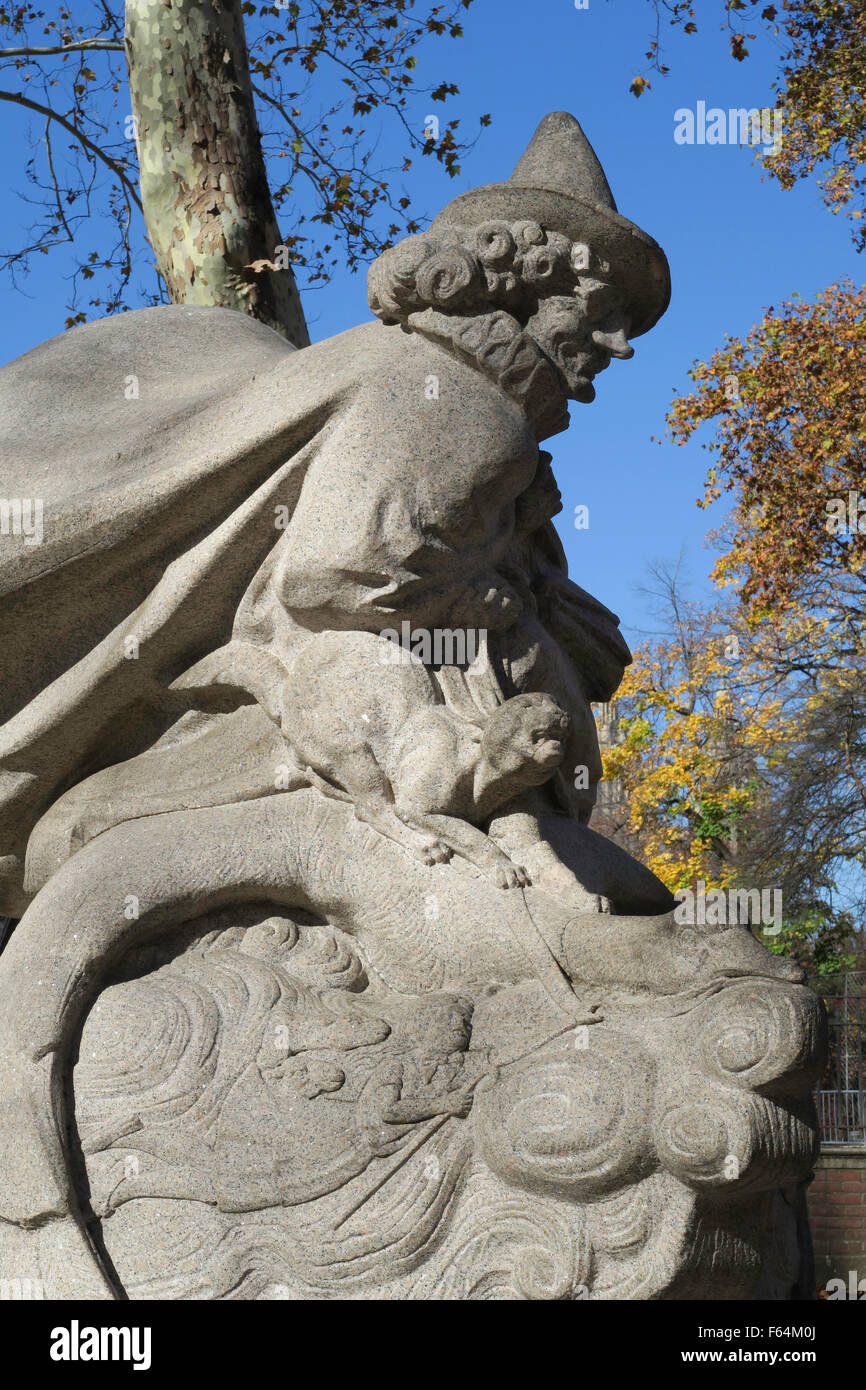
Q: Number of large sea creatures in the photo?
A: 0